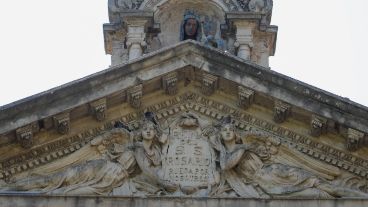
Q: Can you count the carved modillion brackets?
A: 10